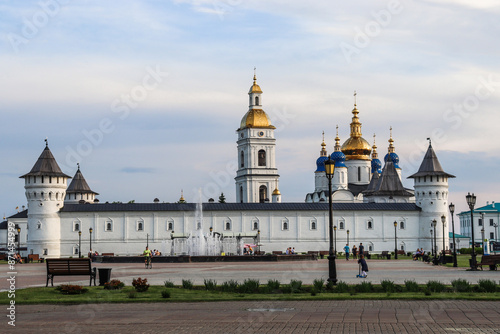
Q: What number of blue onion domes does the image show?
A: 4